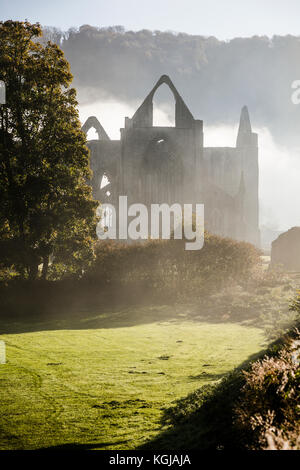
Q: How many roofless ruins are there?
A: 1